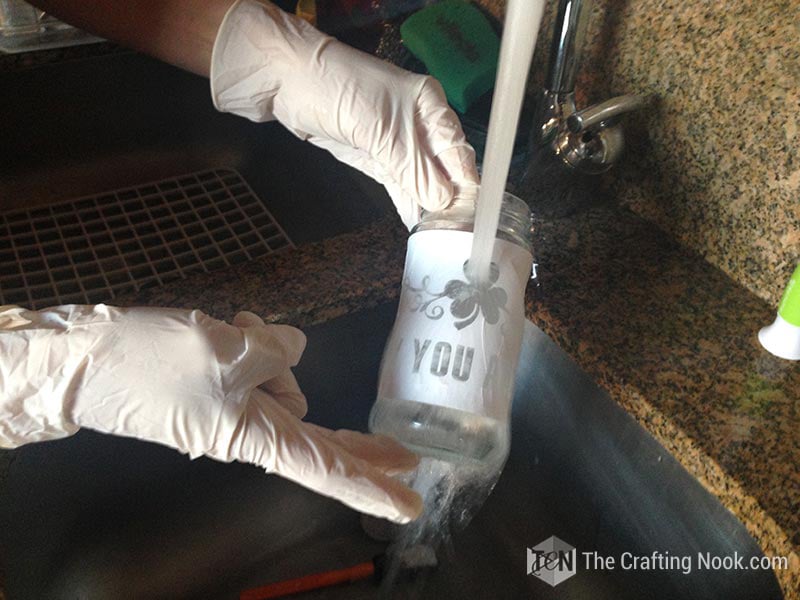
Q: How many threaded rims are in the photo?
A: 1